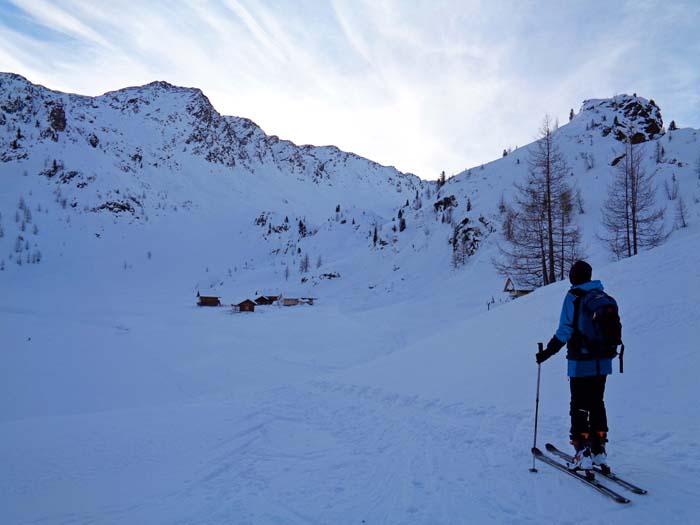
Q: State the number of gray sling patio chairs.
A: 0